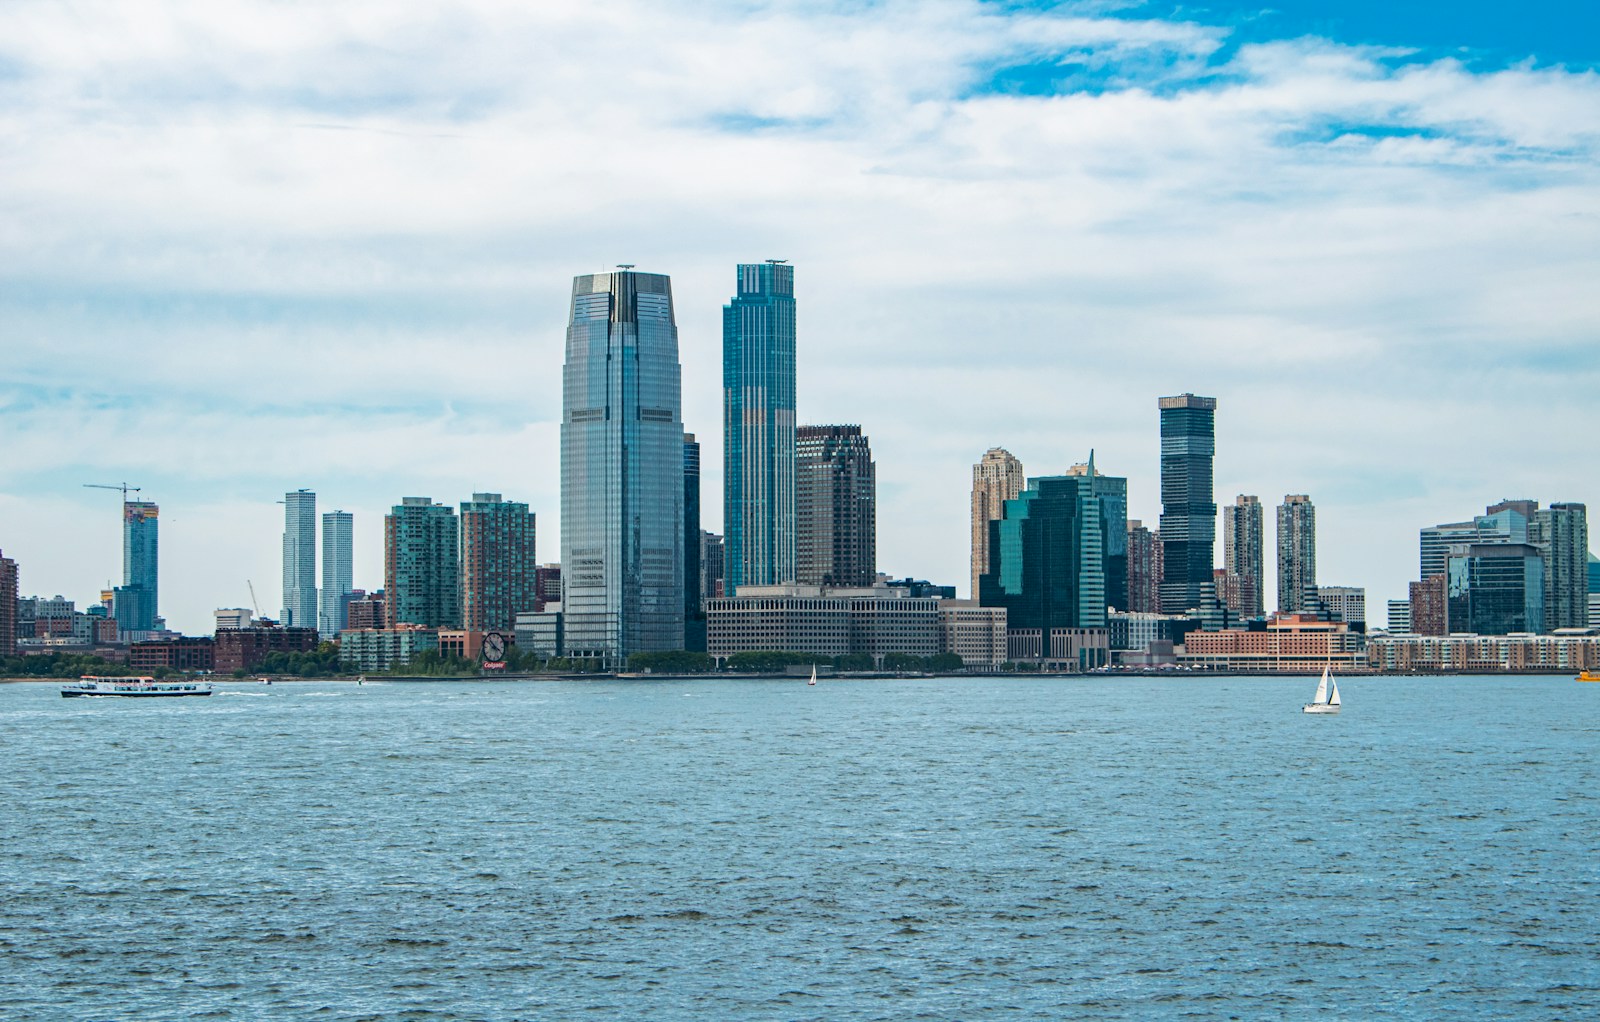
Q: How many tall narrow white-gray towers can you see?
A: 2